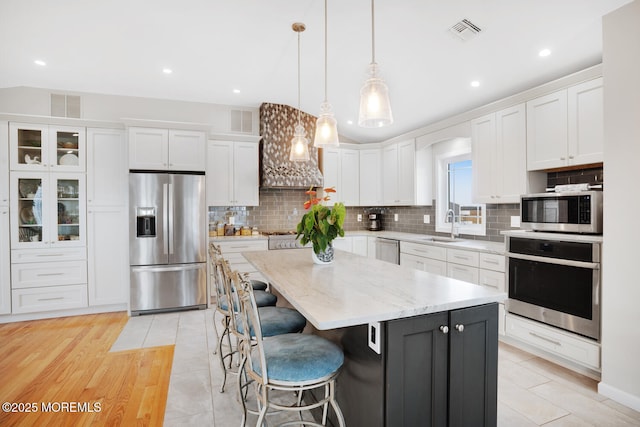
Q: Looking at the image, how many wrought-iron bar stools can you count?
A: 4